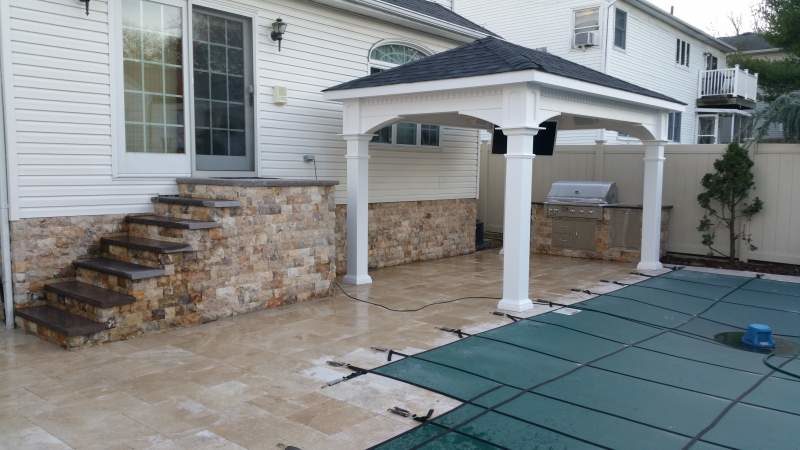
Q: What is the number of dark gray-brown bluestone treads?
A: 6